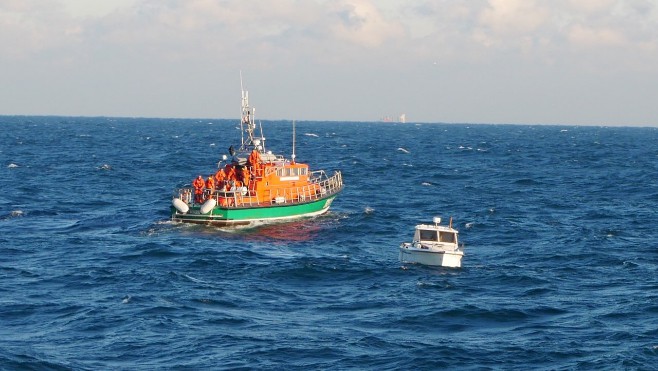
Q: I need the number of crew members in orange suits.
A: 6